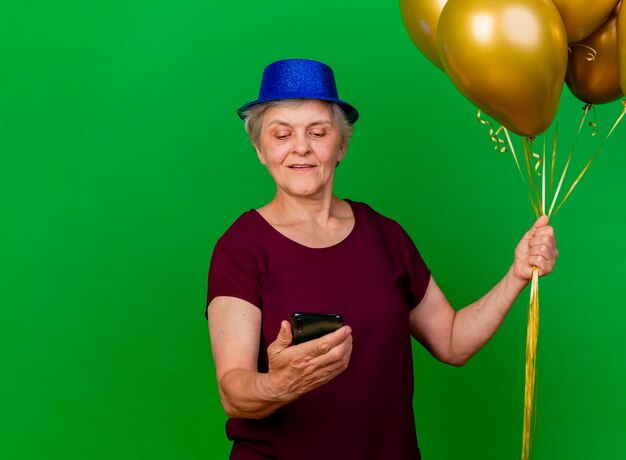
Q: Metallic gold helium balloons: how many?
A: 5